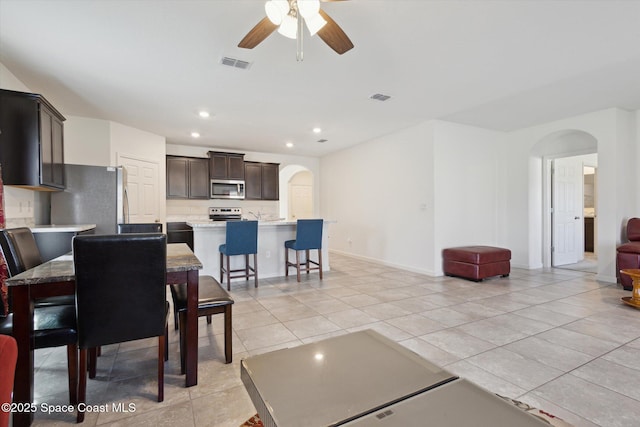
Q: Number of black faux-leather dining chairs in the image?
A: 4